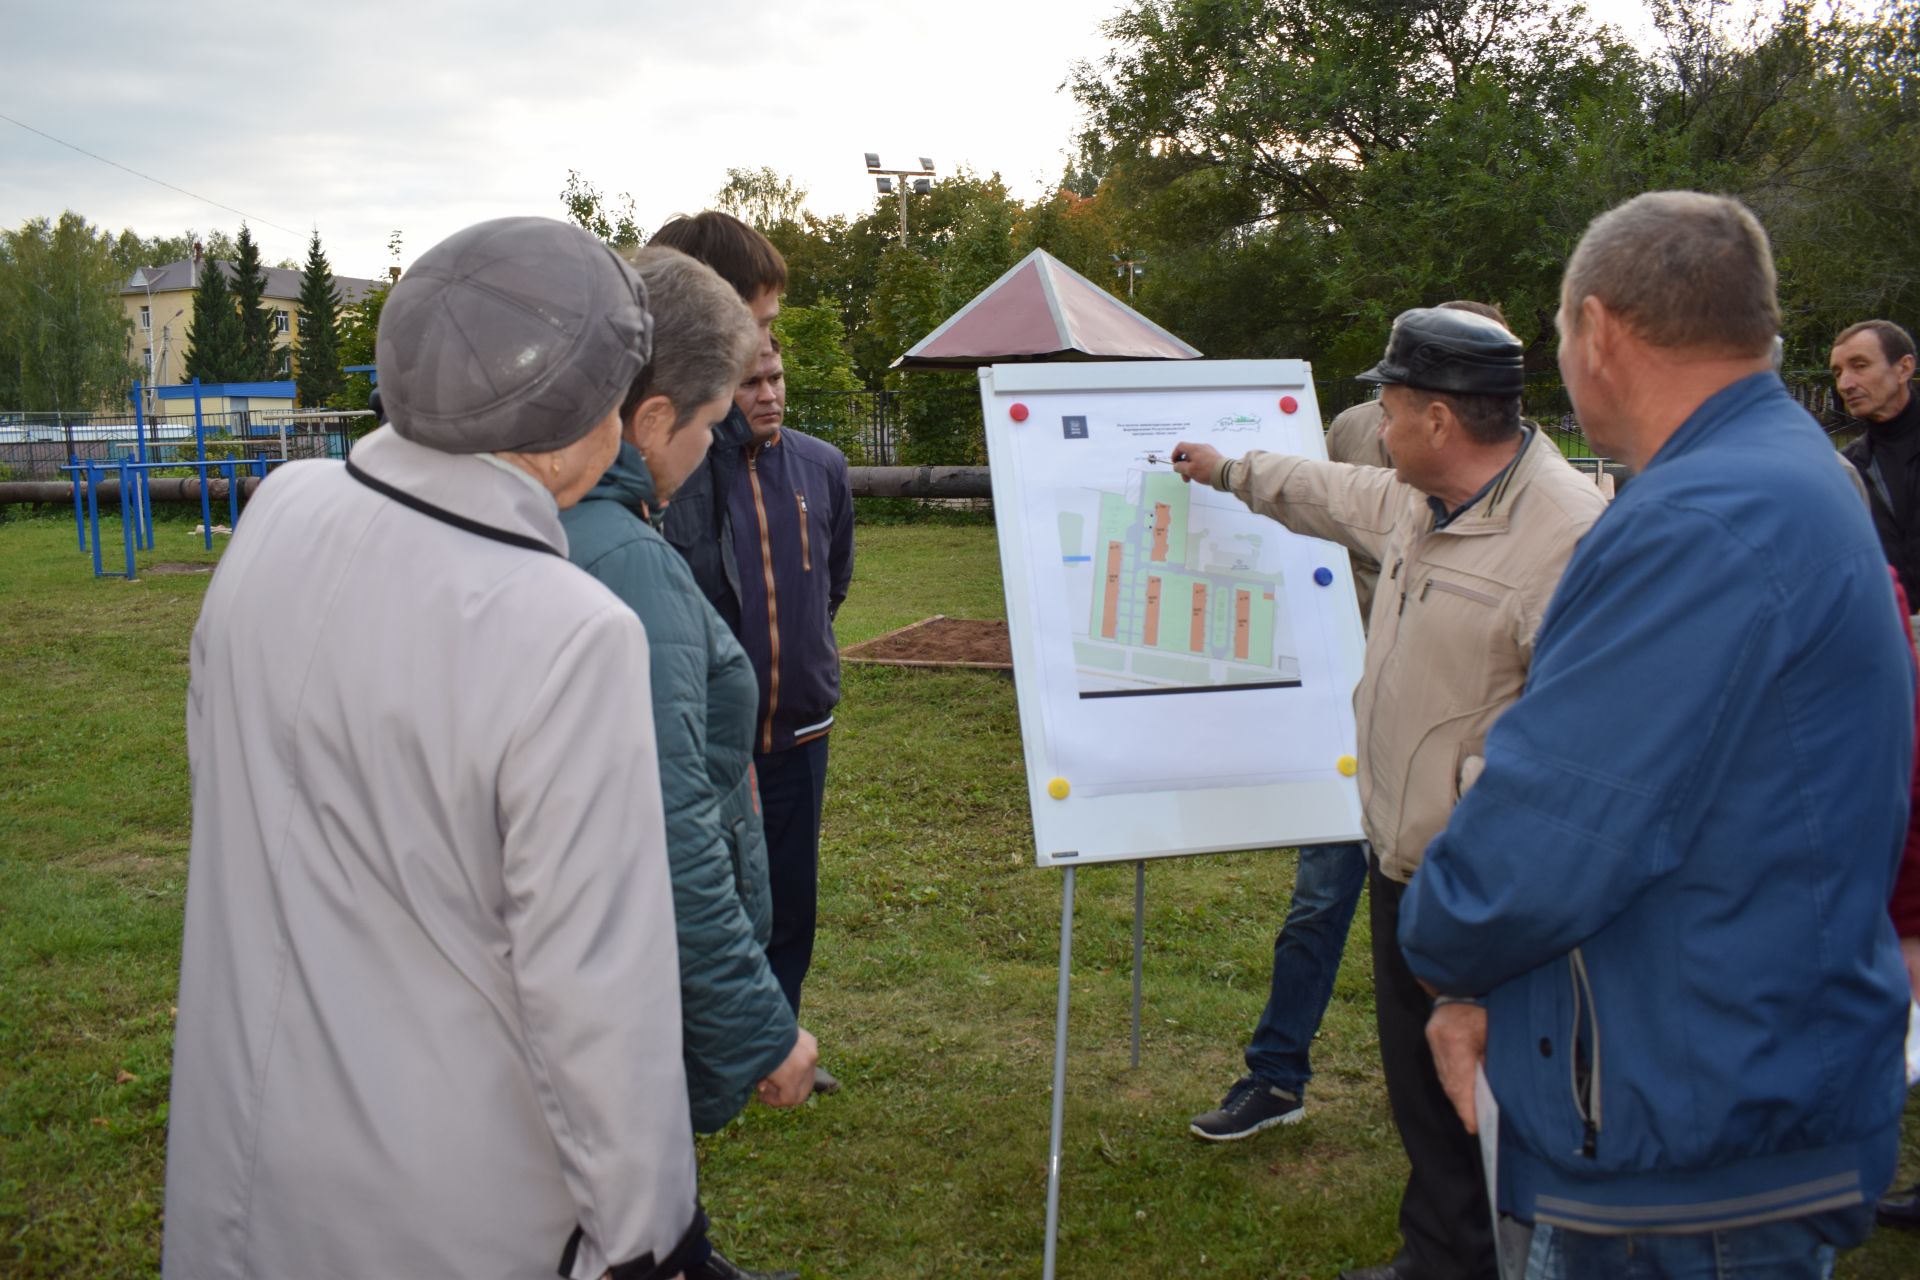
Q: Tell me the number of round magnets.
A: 5